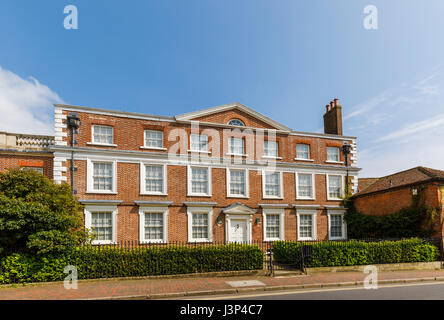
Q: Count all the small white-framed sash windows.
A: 7